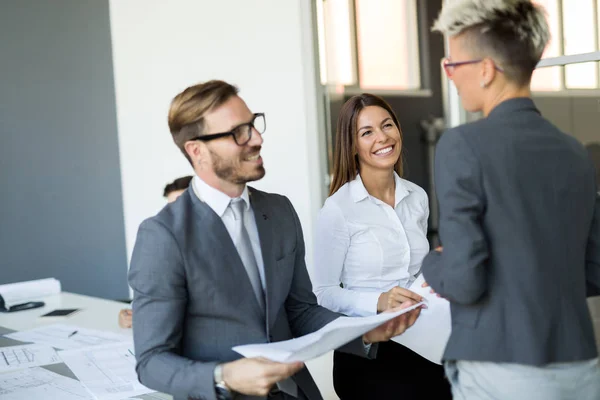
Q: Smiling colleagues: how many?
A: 2